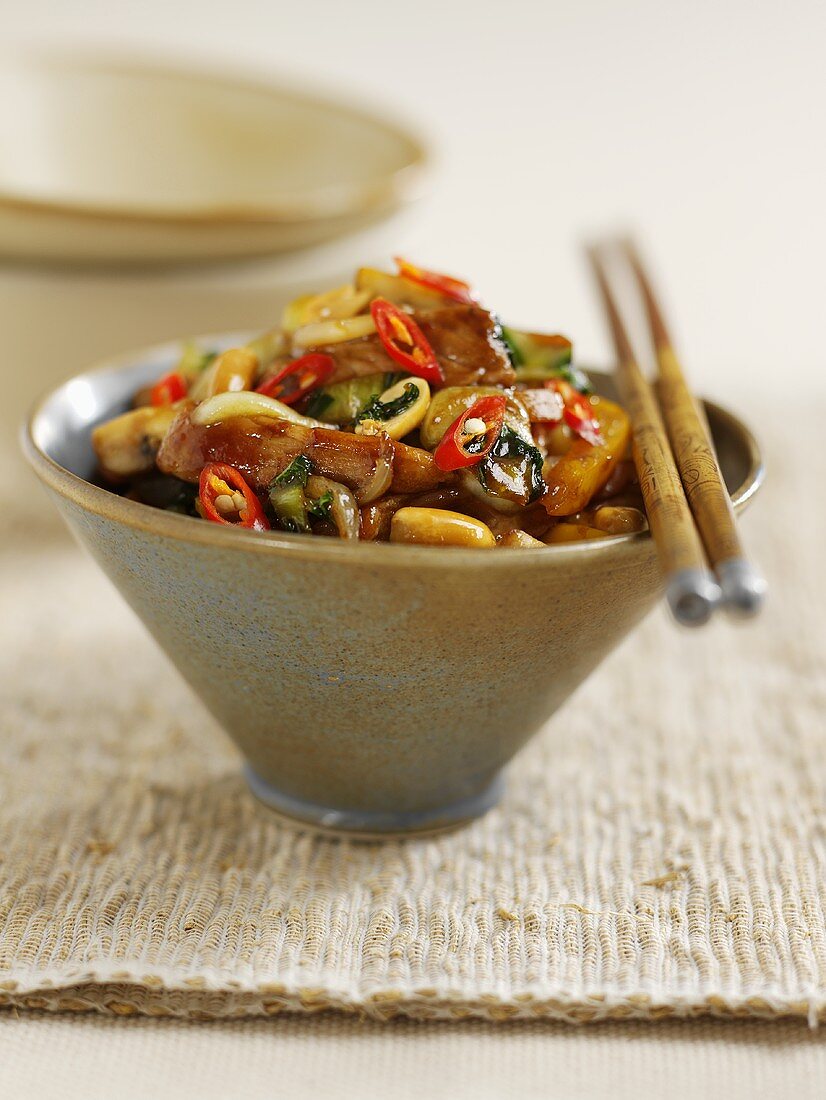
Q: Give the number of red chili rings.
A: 7